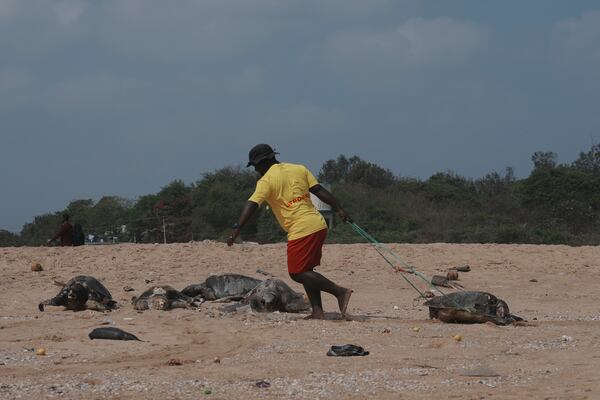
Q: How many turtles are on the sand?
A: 5